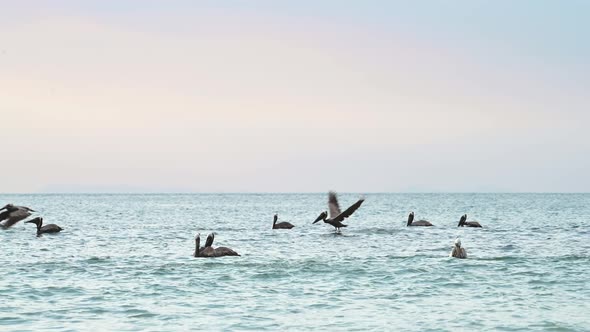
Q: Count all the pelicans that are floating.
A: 7